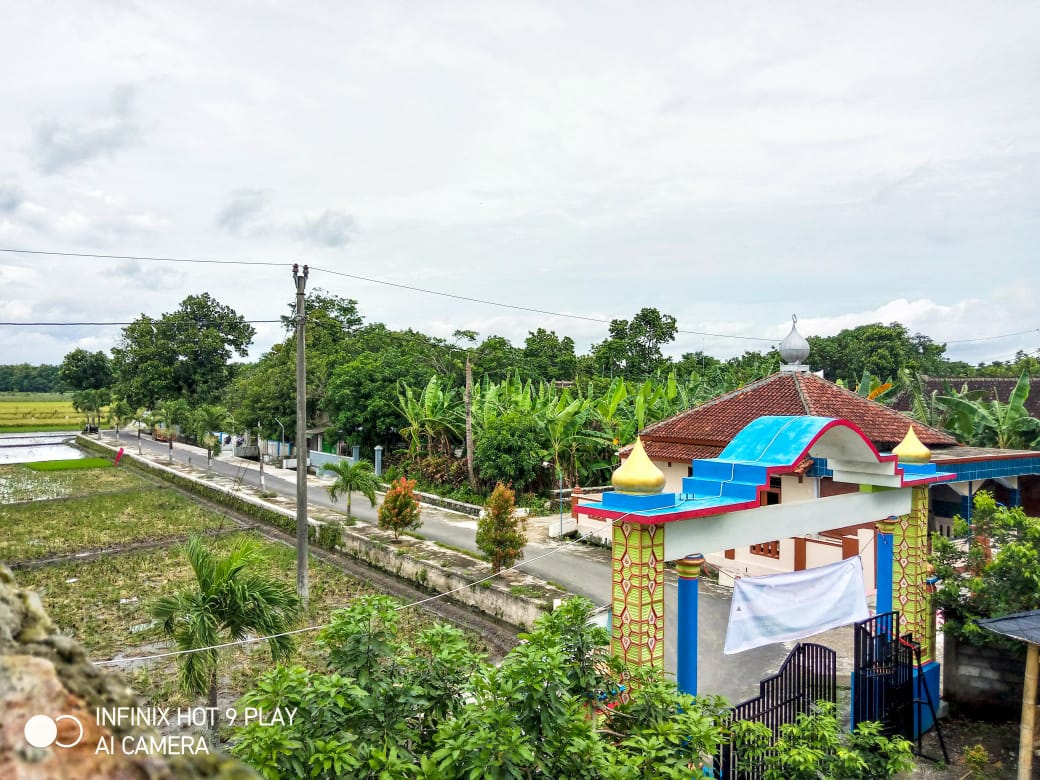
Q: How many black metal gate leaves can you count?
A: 2